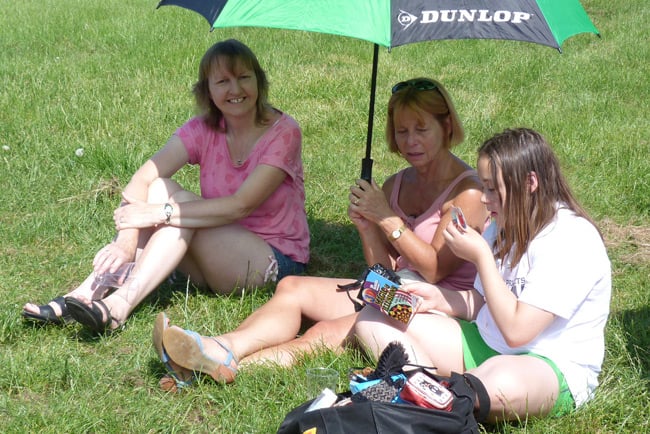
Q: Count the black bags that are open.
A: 1